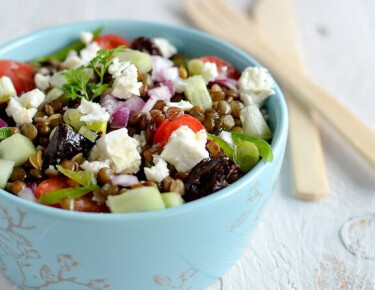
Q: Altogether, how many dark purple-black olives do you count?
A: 3